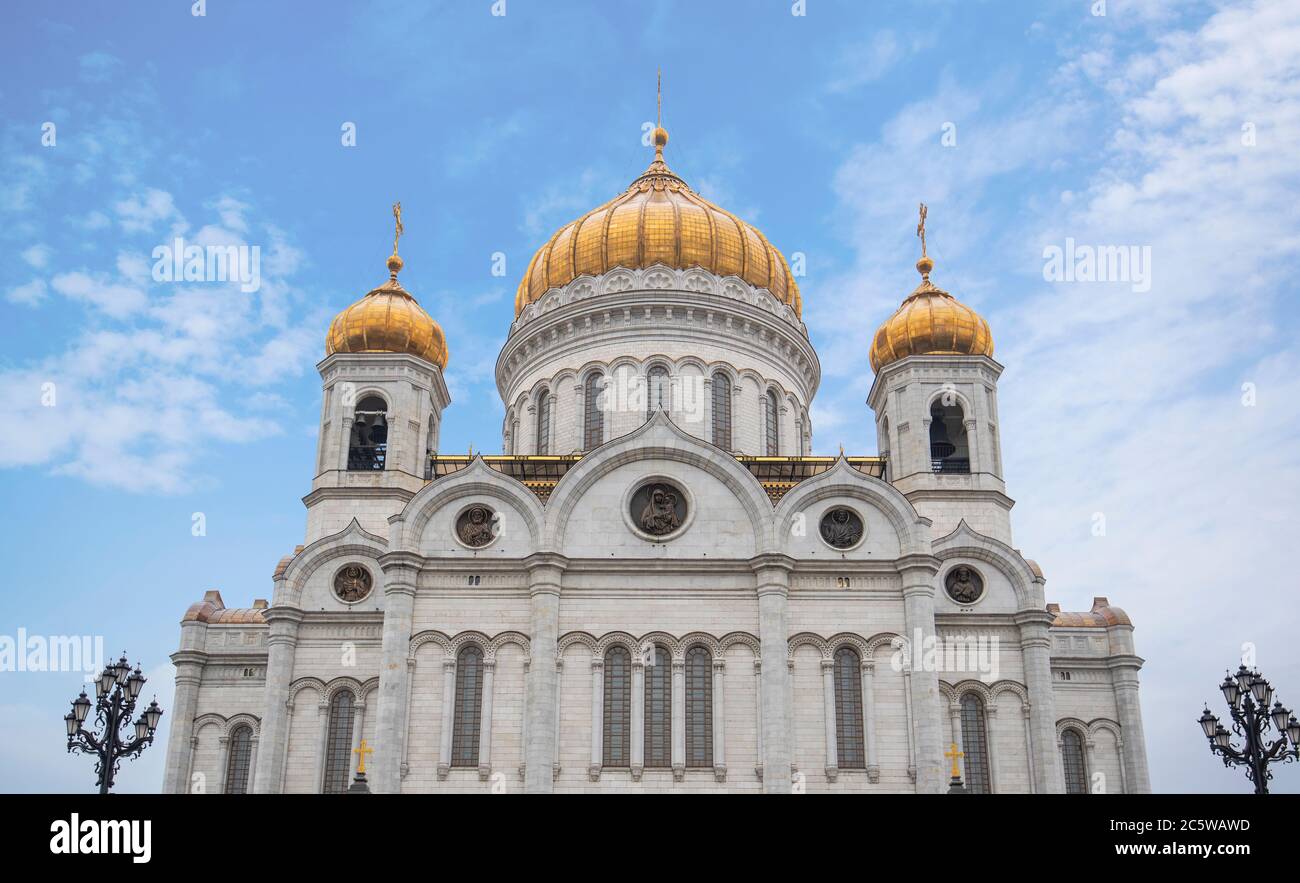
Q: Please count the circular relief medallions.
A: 5